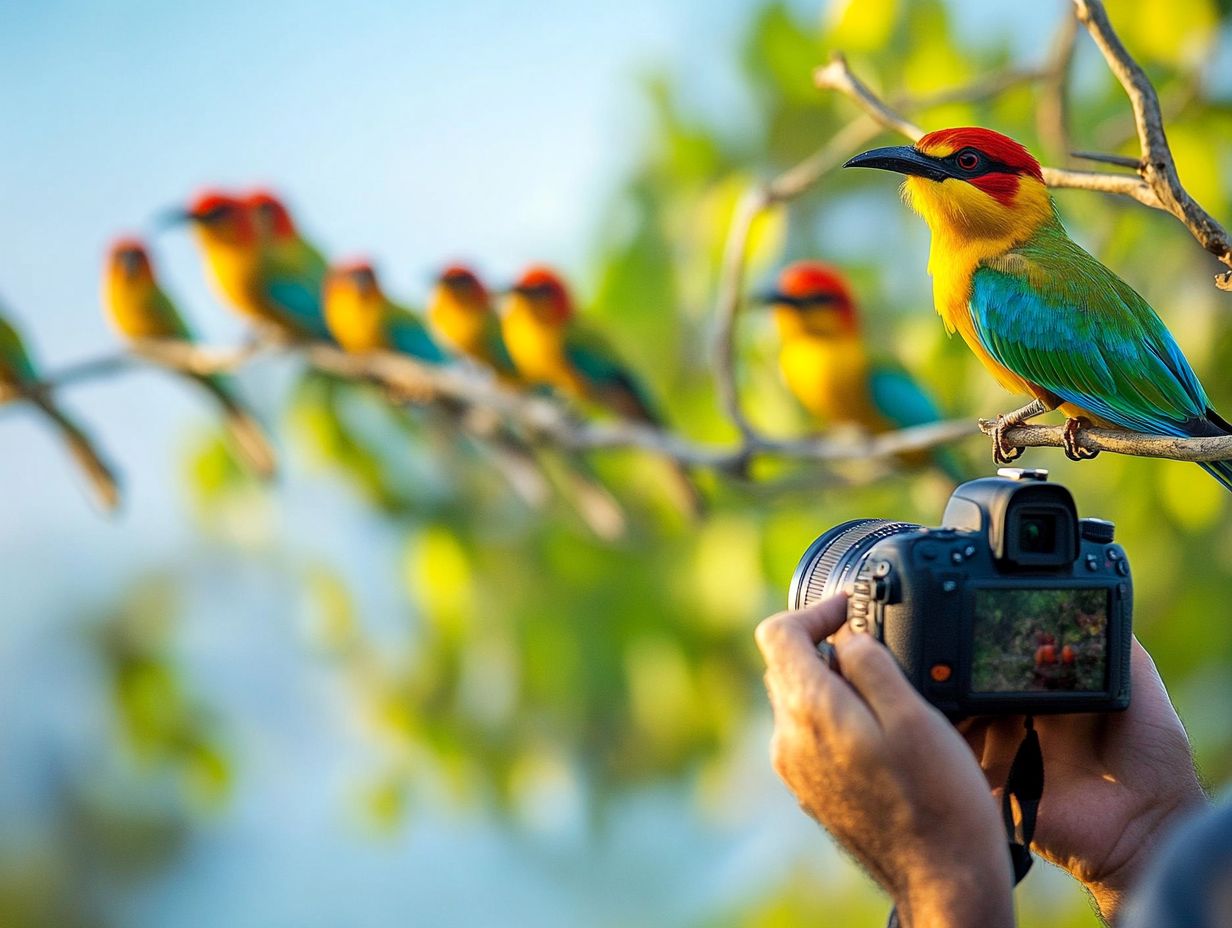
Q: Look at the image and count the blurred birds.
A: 8